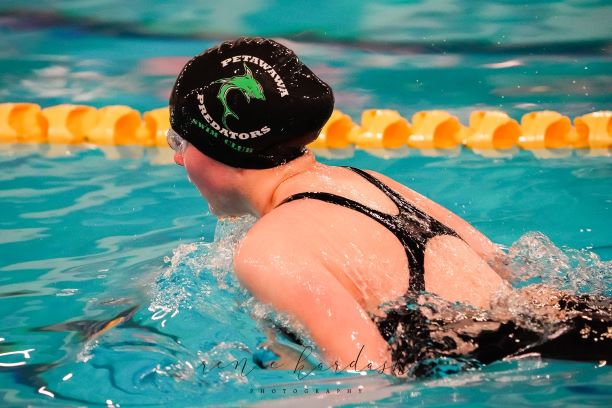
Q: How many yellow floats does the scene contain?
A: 10